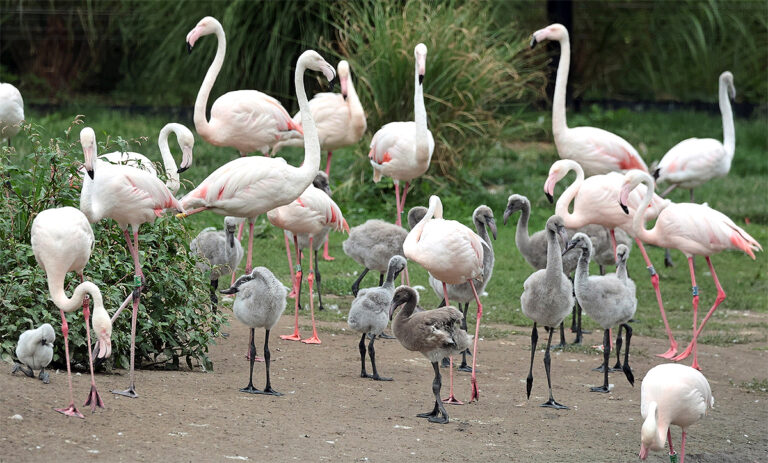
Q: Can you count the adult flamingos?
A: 15